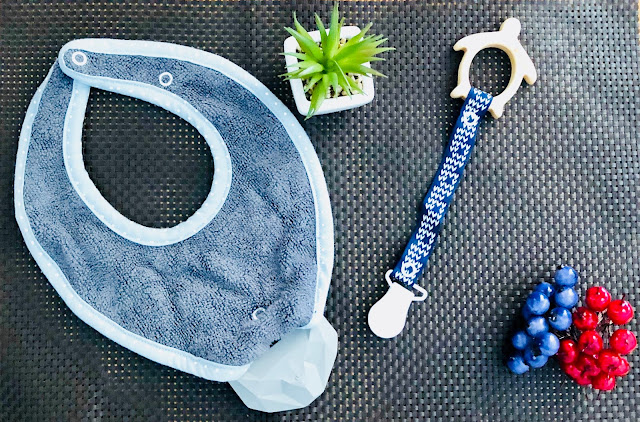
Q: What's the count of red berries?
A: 12